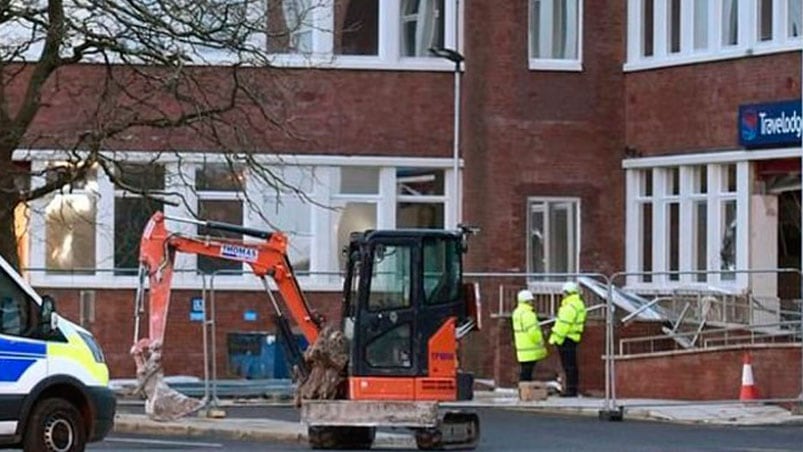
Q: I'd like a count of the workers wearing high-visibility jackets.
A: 2